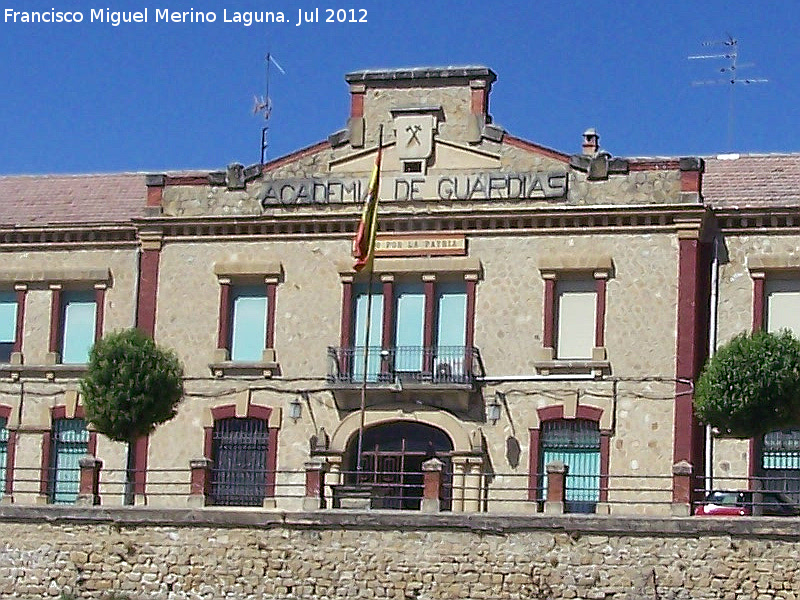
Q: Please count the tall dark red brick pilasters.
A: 2